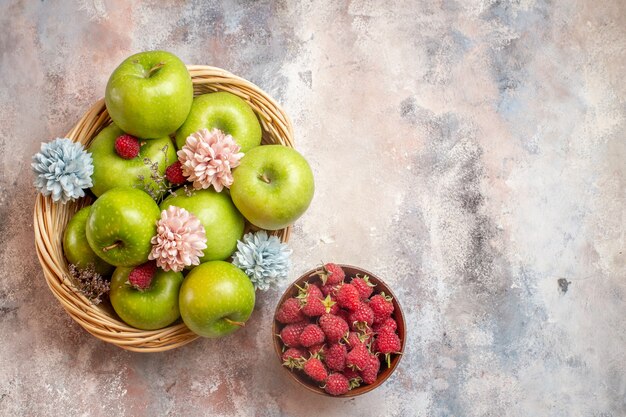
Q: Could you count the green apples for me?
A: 9